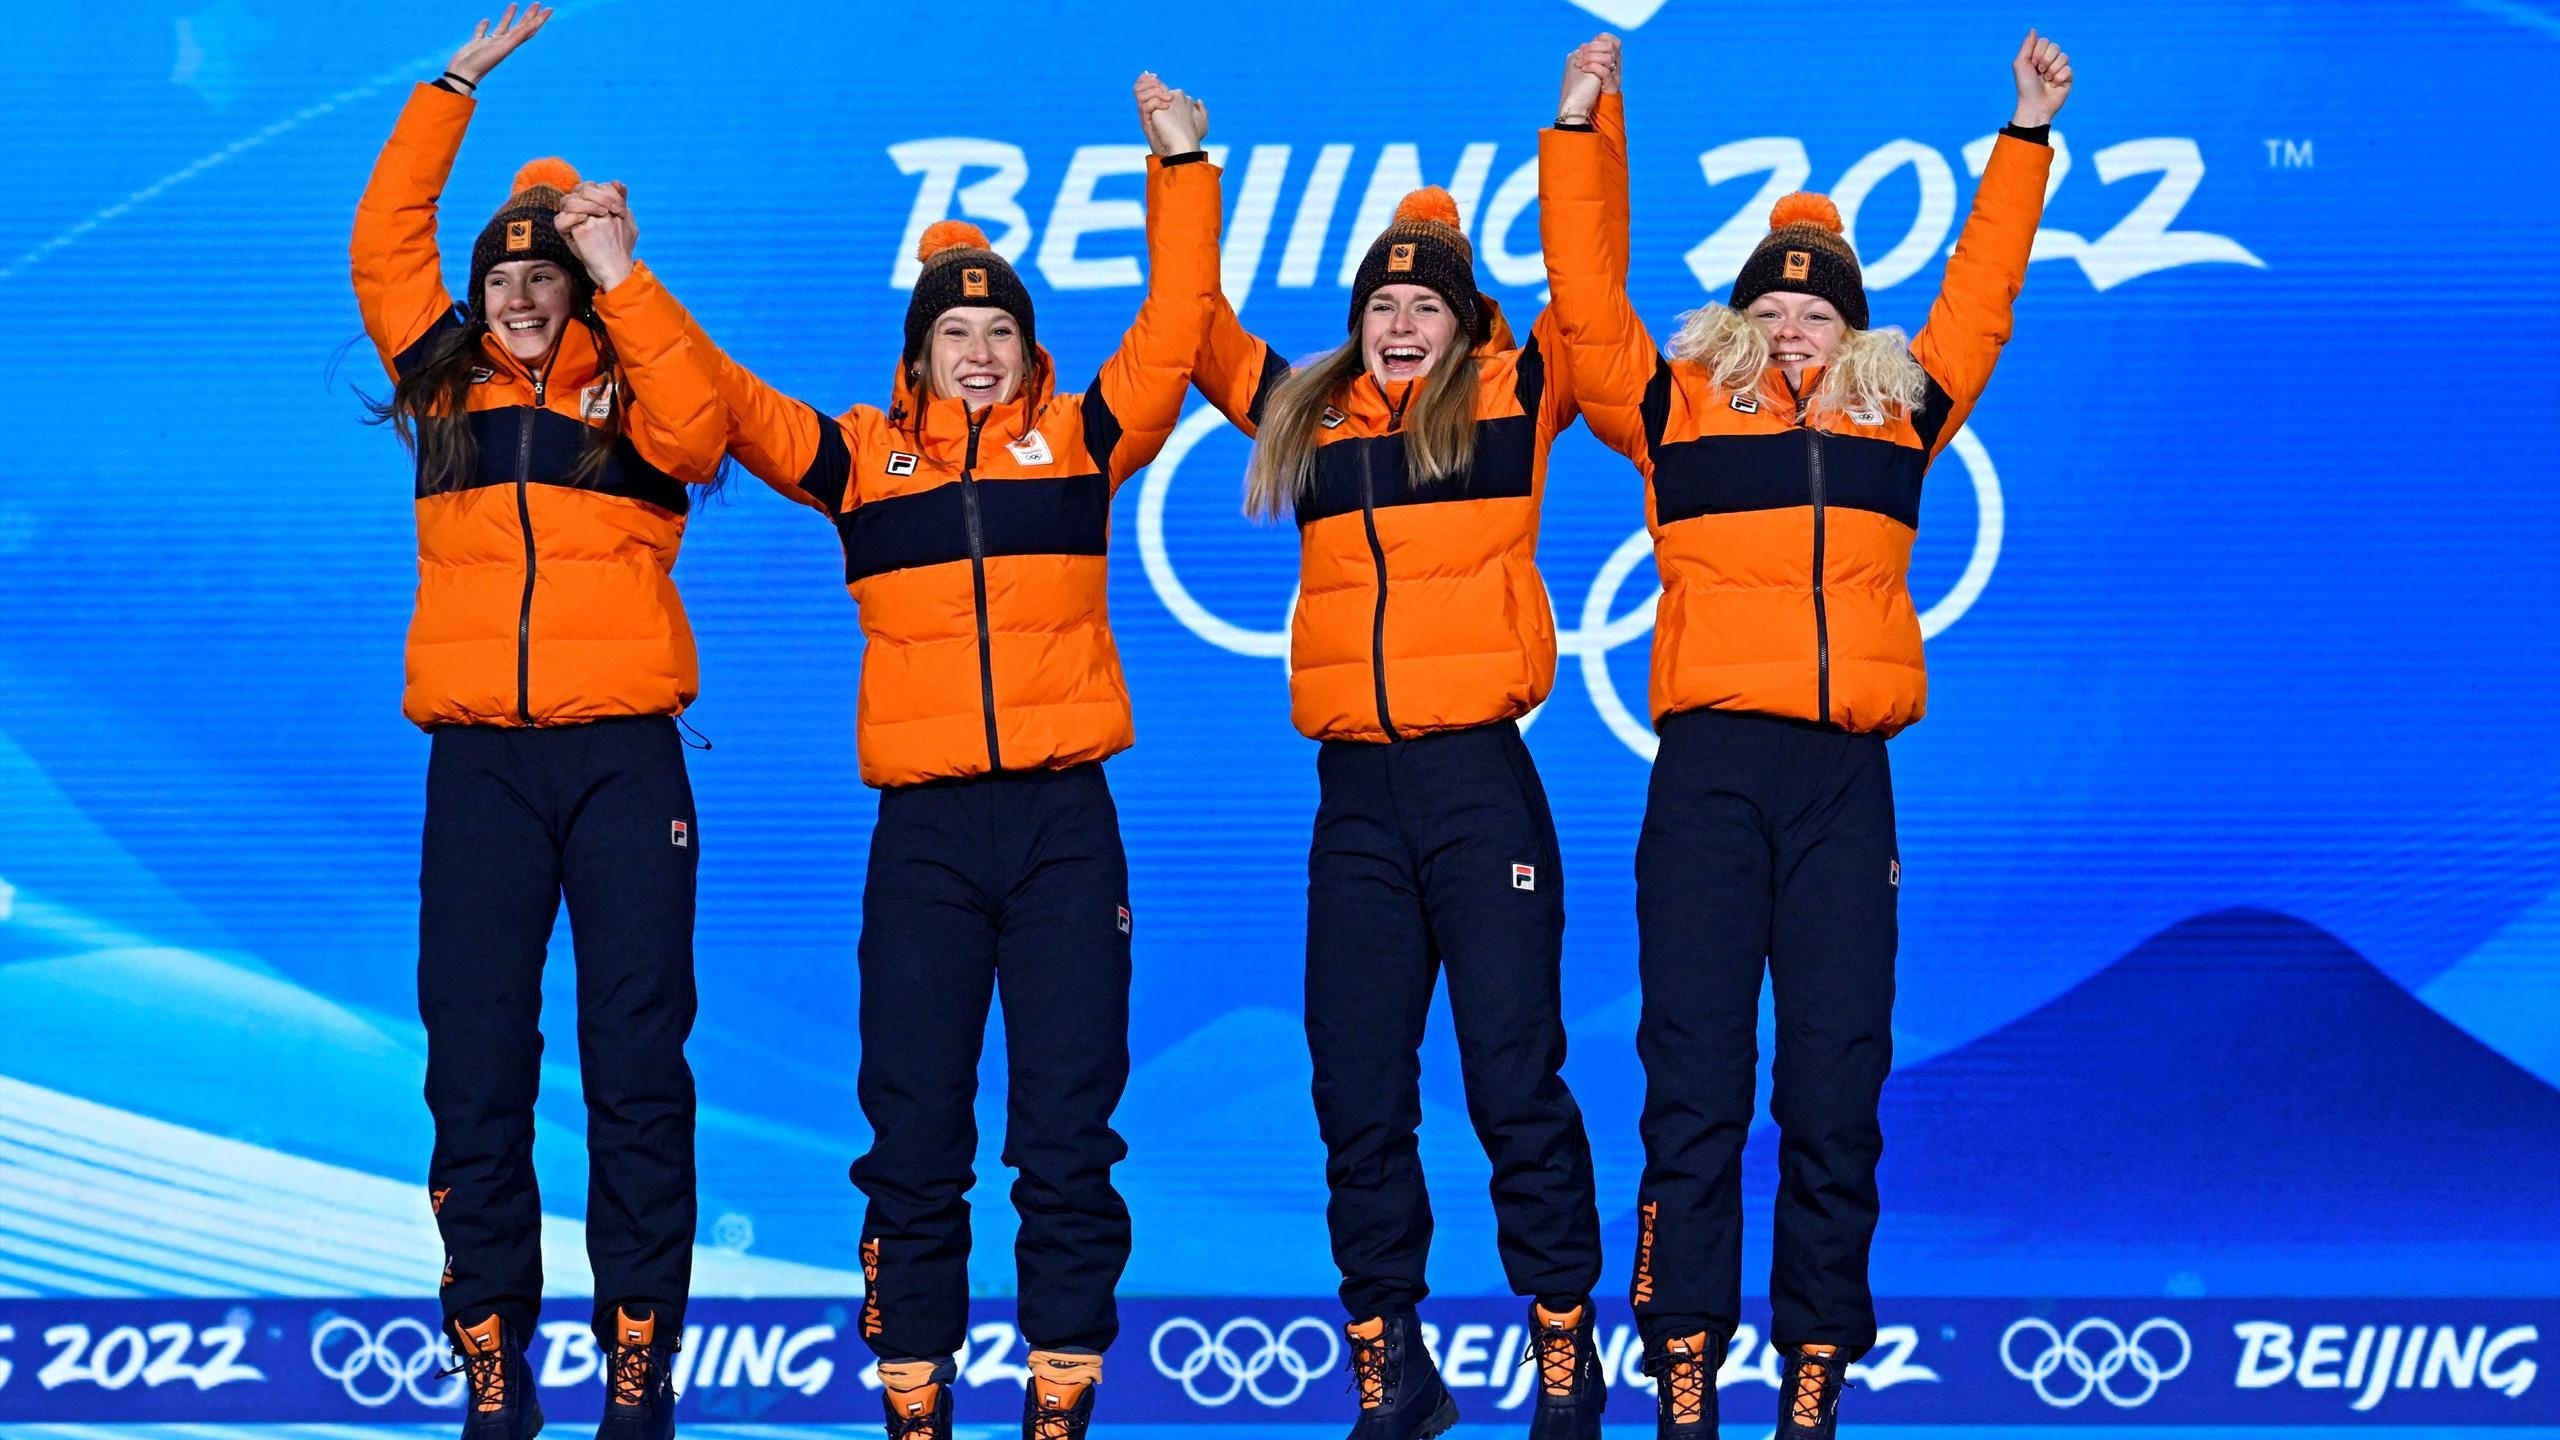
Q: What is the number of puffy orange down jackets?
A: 4